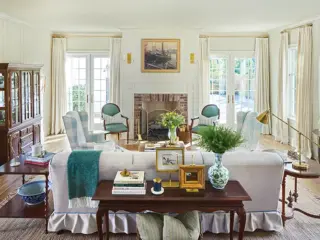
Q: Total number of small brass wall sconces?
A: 2